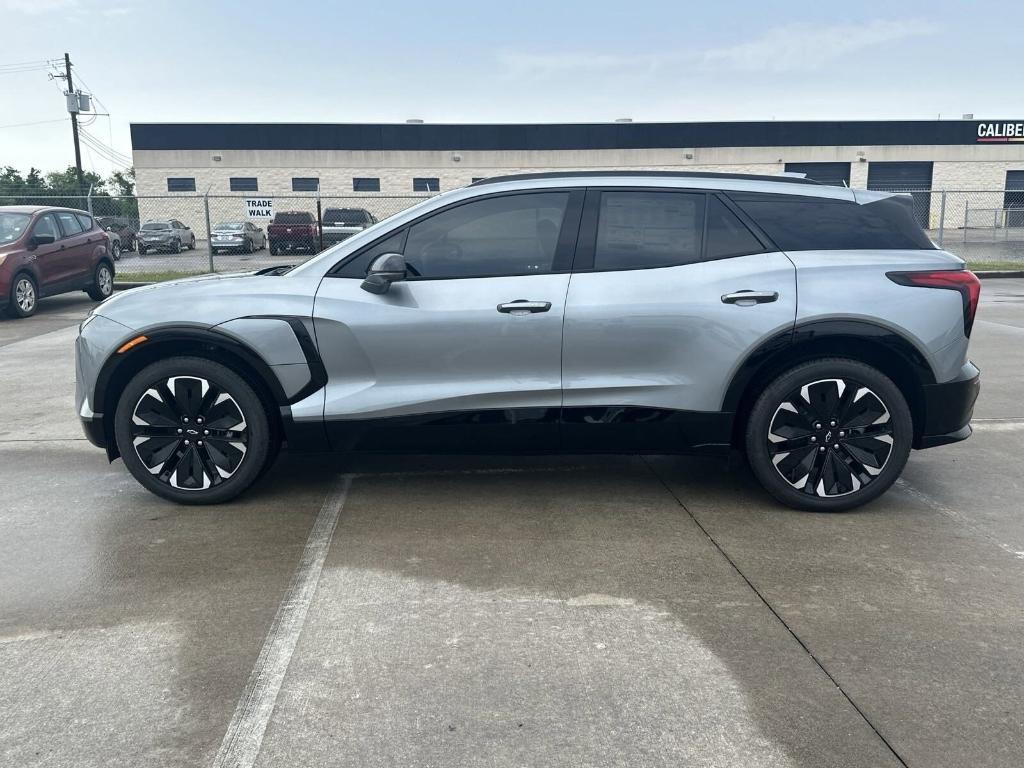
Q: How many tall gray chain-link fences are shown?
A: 1